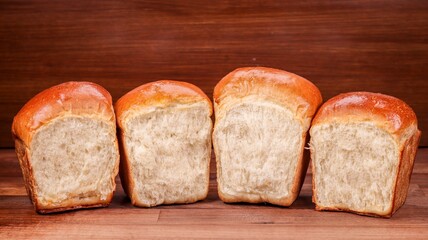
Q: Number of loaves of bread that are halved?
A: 4